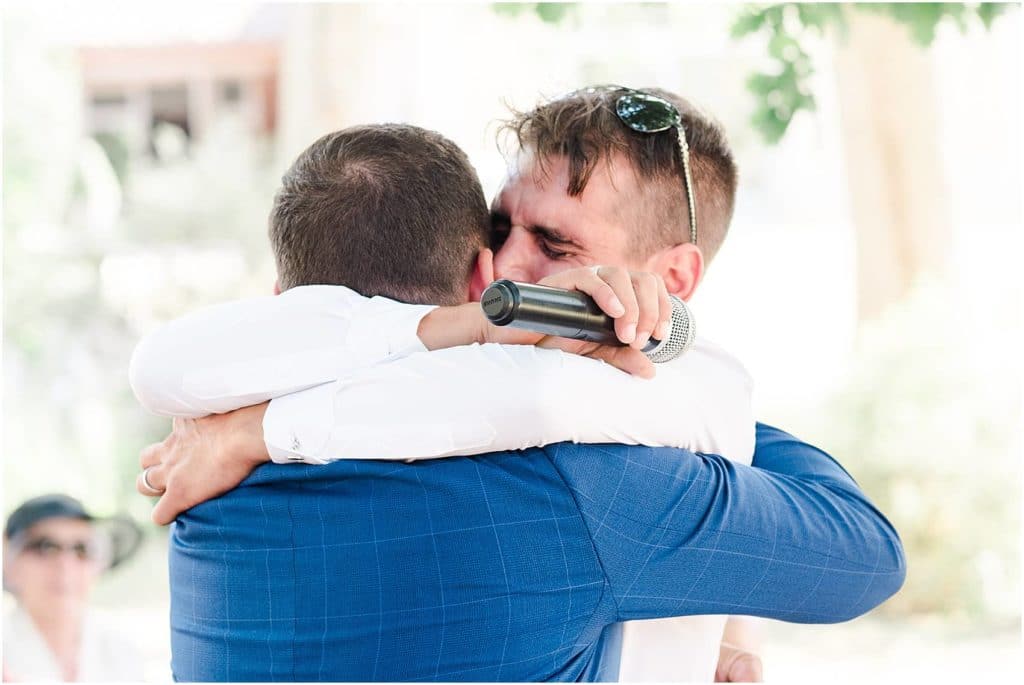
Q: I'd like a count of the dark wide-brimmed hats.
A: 1